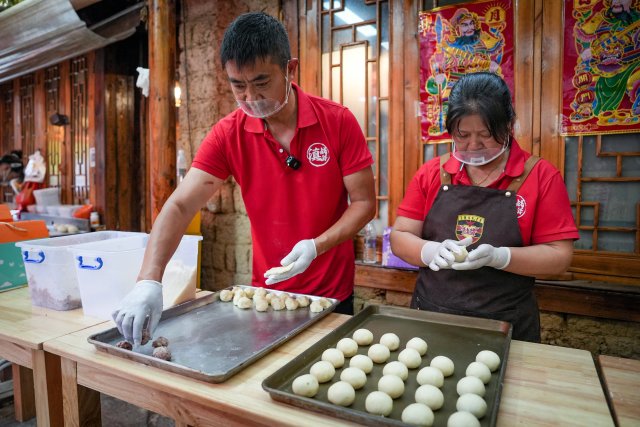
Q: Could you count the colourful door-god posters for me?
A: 2